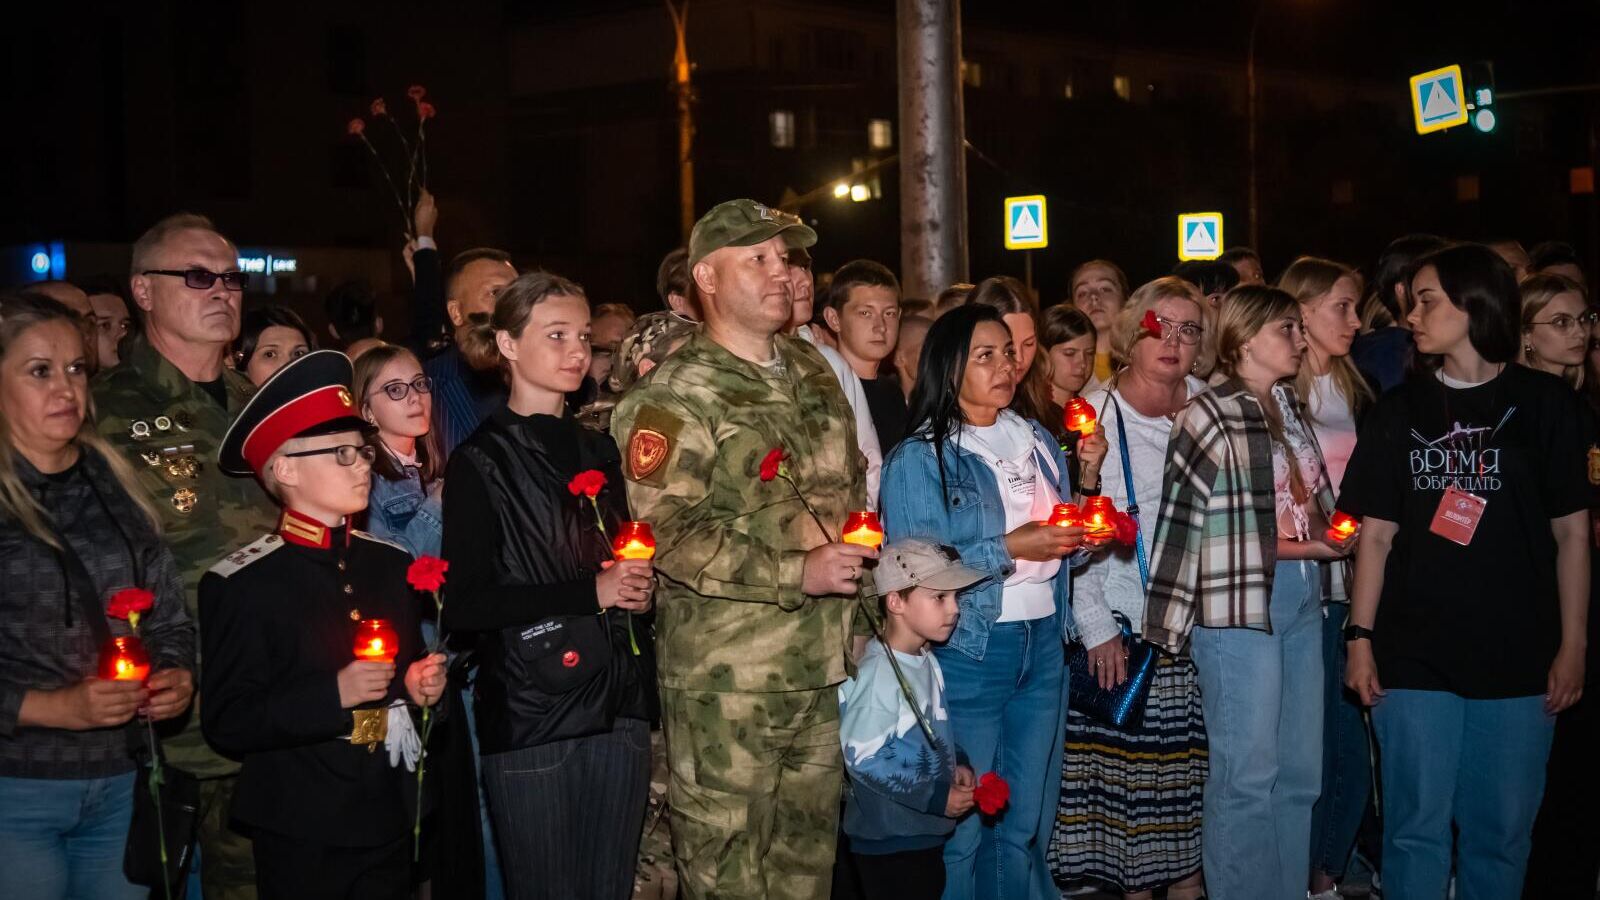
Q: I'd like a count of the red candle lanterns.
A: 8